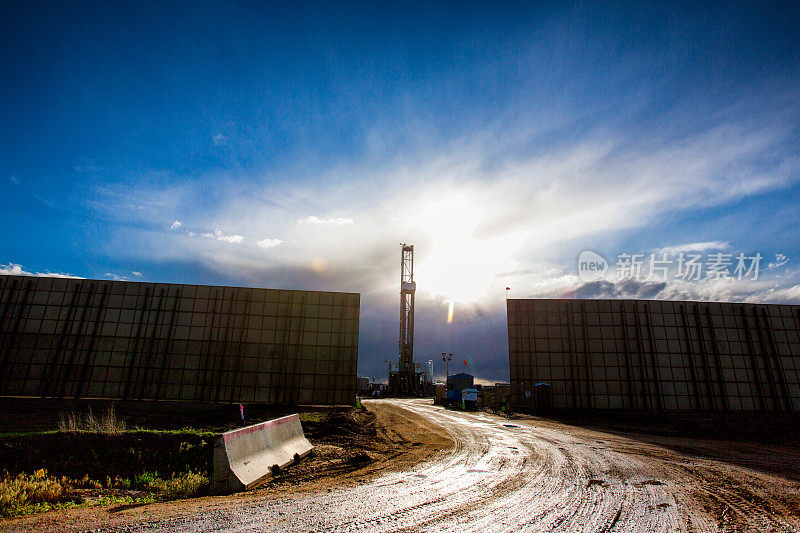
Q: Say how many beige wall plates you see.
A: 2